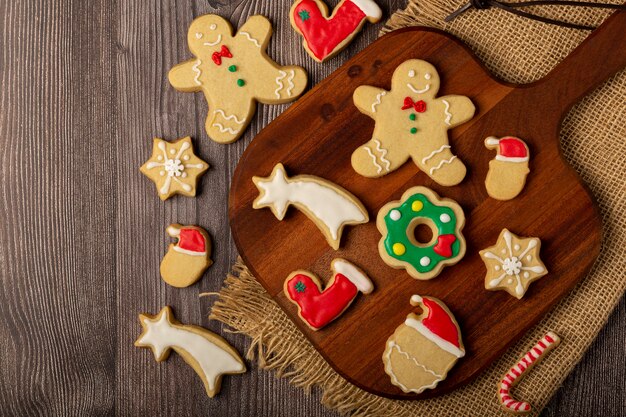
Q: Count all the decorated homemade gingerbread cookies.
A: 13